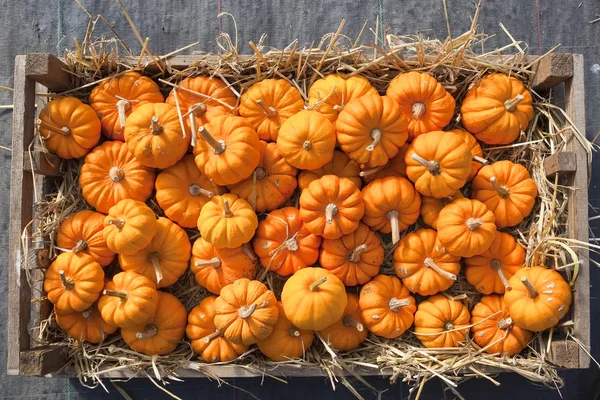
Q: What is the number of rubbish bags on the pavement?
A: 0